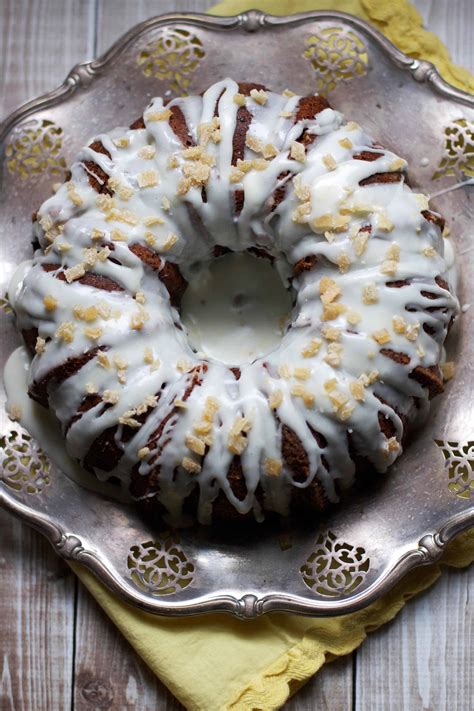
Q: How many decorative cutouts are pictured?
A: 8